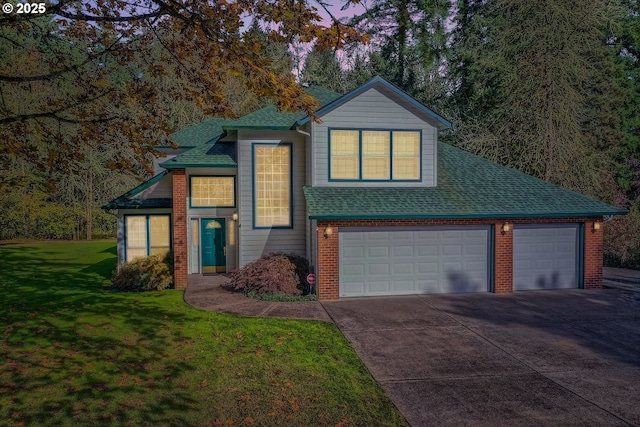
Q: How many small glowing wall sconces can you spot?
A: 4